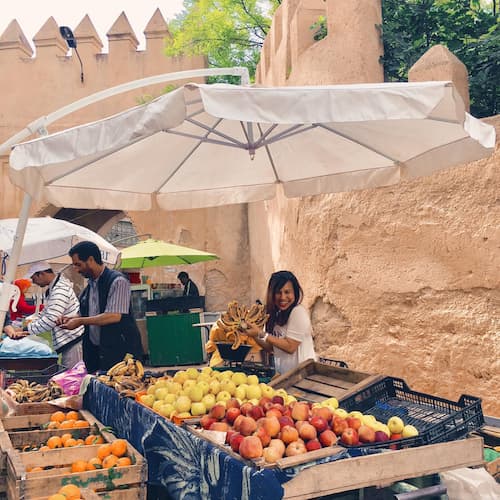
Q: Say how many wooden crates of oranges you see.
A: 4